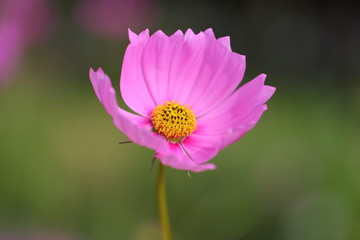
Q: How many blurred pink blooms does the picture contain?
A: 2